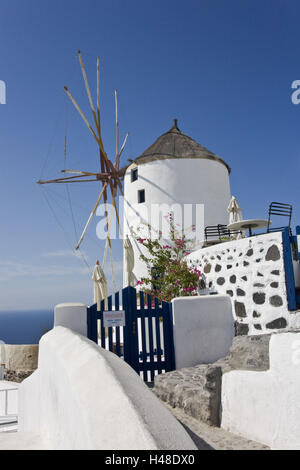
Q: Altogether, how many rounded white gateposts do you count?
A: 2